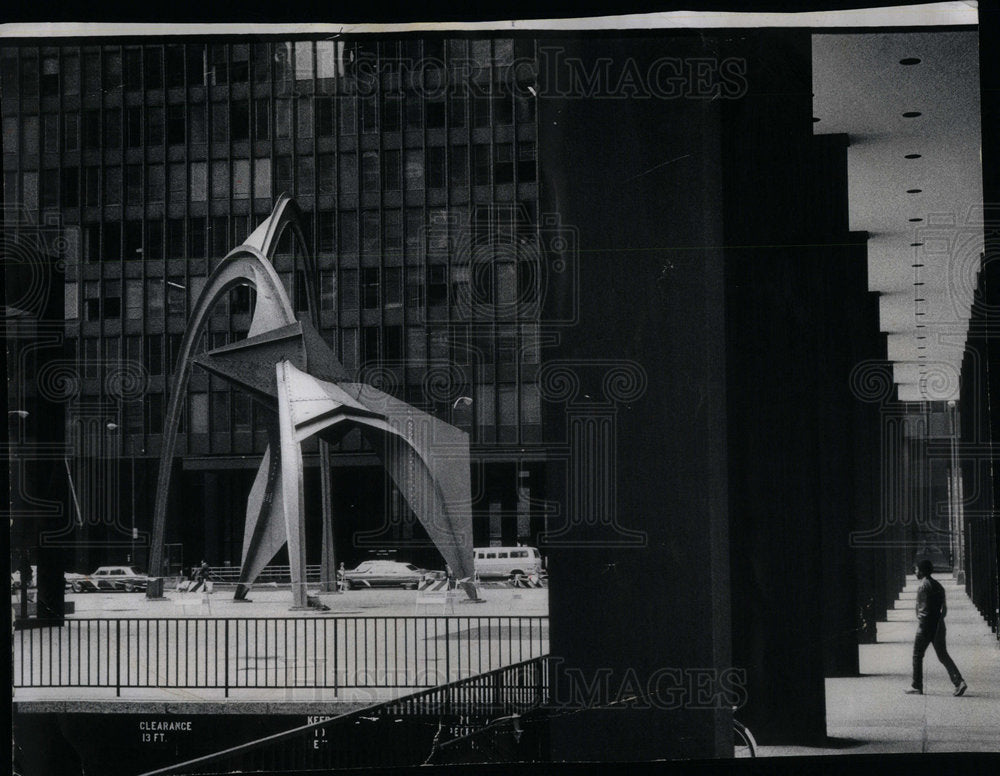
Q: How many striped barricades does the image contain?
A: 3